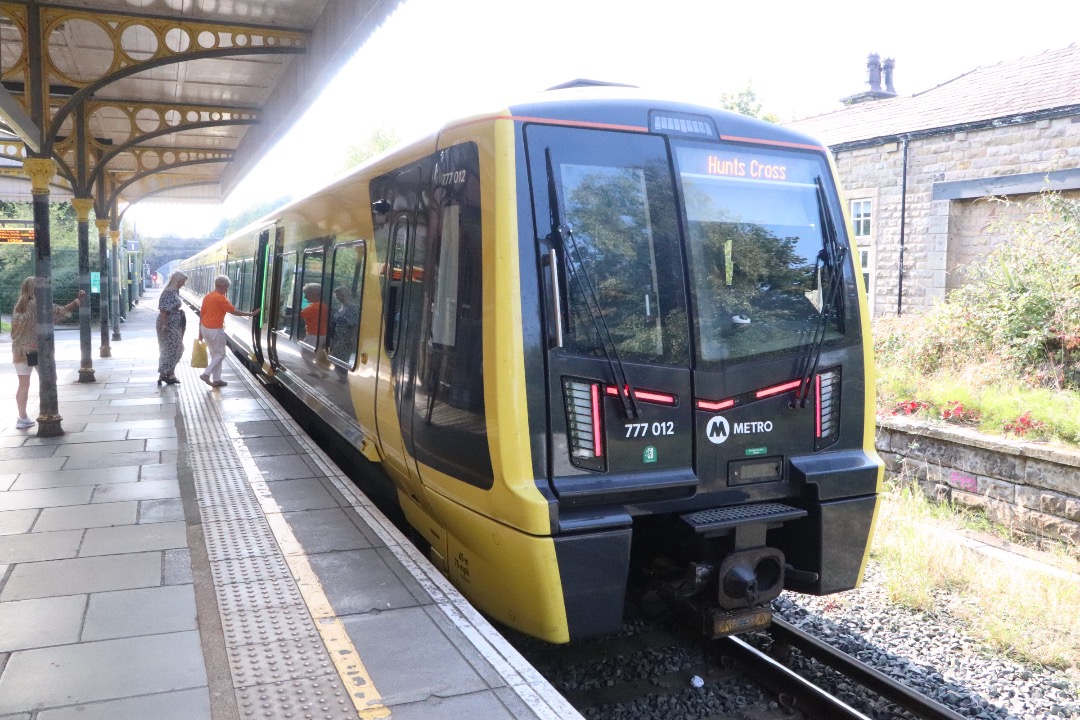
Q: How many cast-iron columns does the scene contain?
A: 4